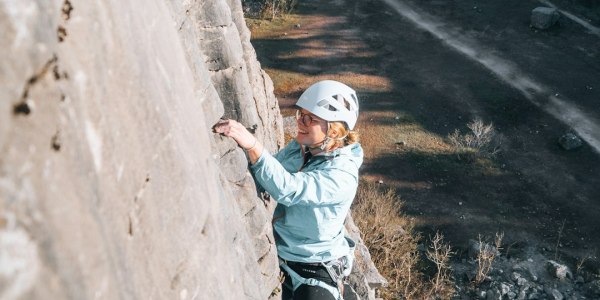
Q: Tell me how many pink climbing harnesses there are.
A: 0